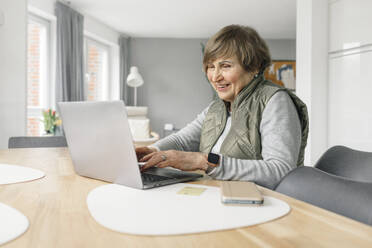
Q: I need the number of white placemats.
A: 3